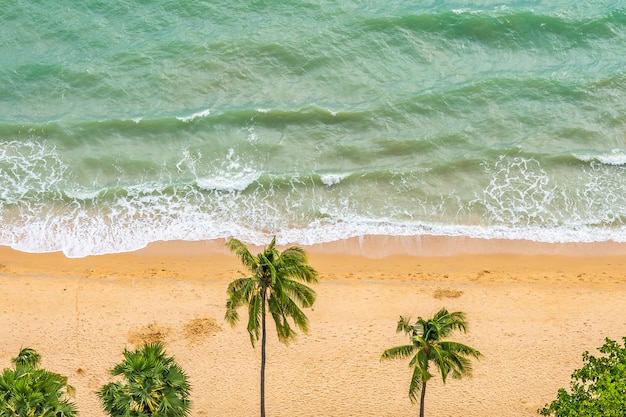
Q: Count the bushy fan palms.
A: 2